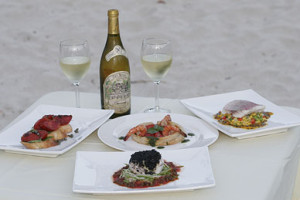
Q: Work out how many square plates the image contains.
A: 3